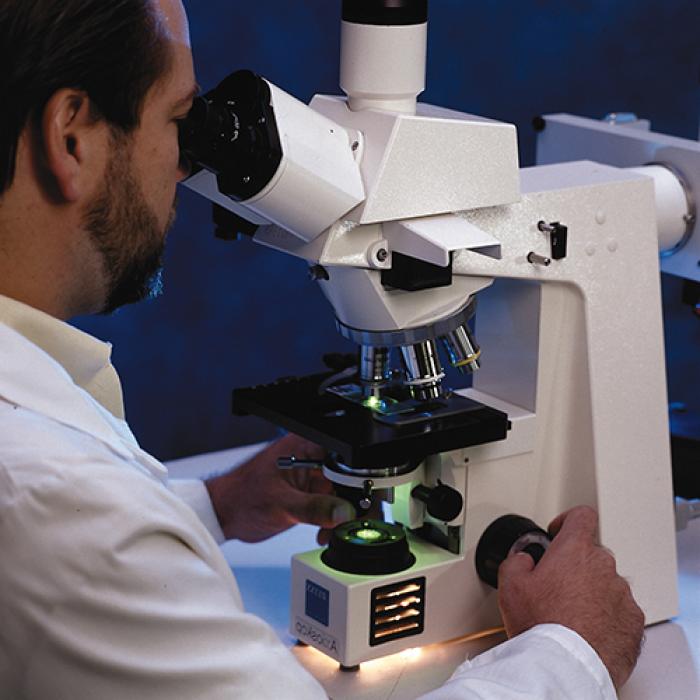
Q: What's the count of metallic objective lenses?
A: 3